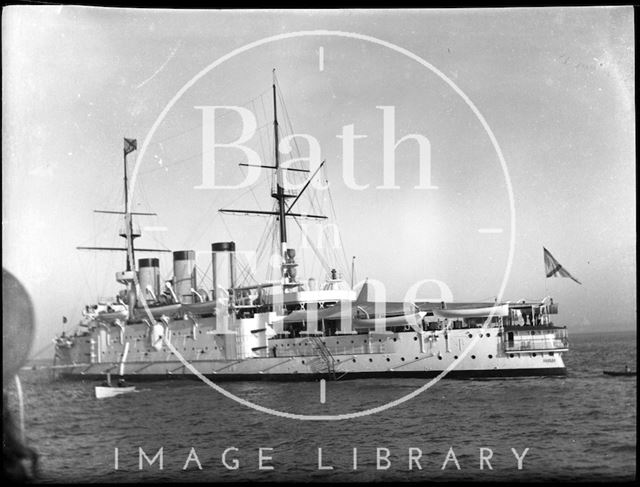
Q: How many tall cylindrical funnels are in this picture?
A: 3